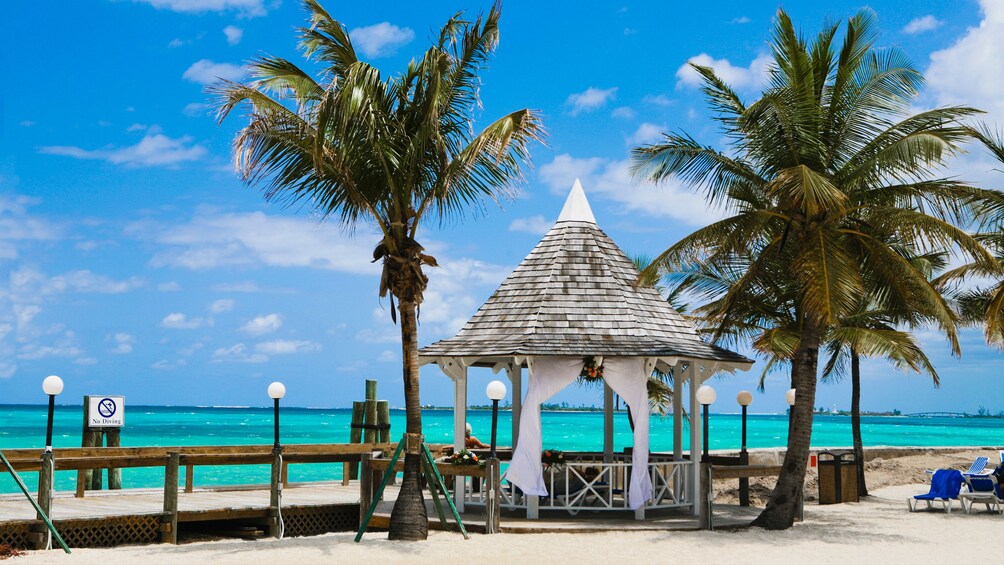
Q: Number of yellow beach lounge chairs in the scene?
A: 0